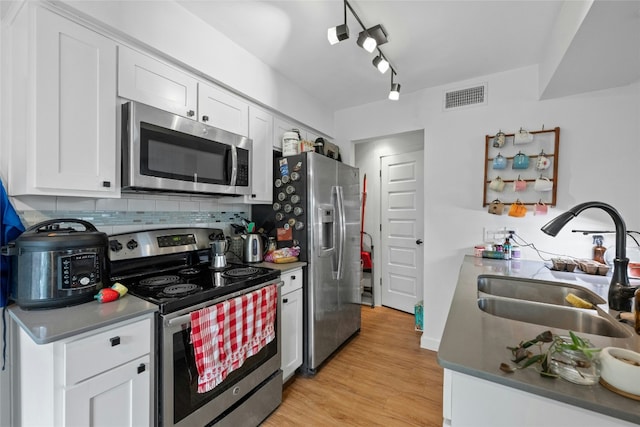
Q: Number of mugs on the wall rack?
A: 11